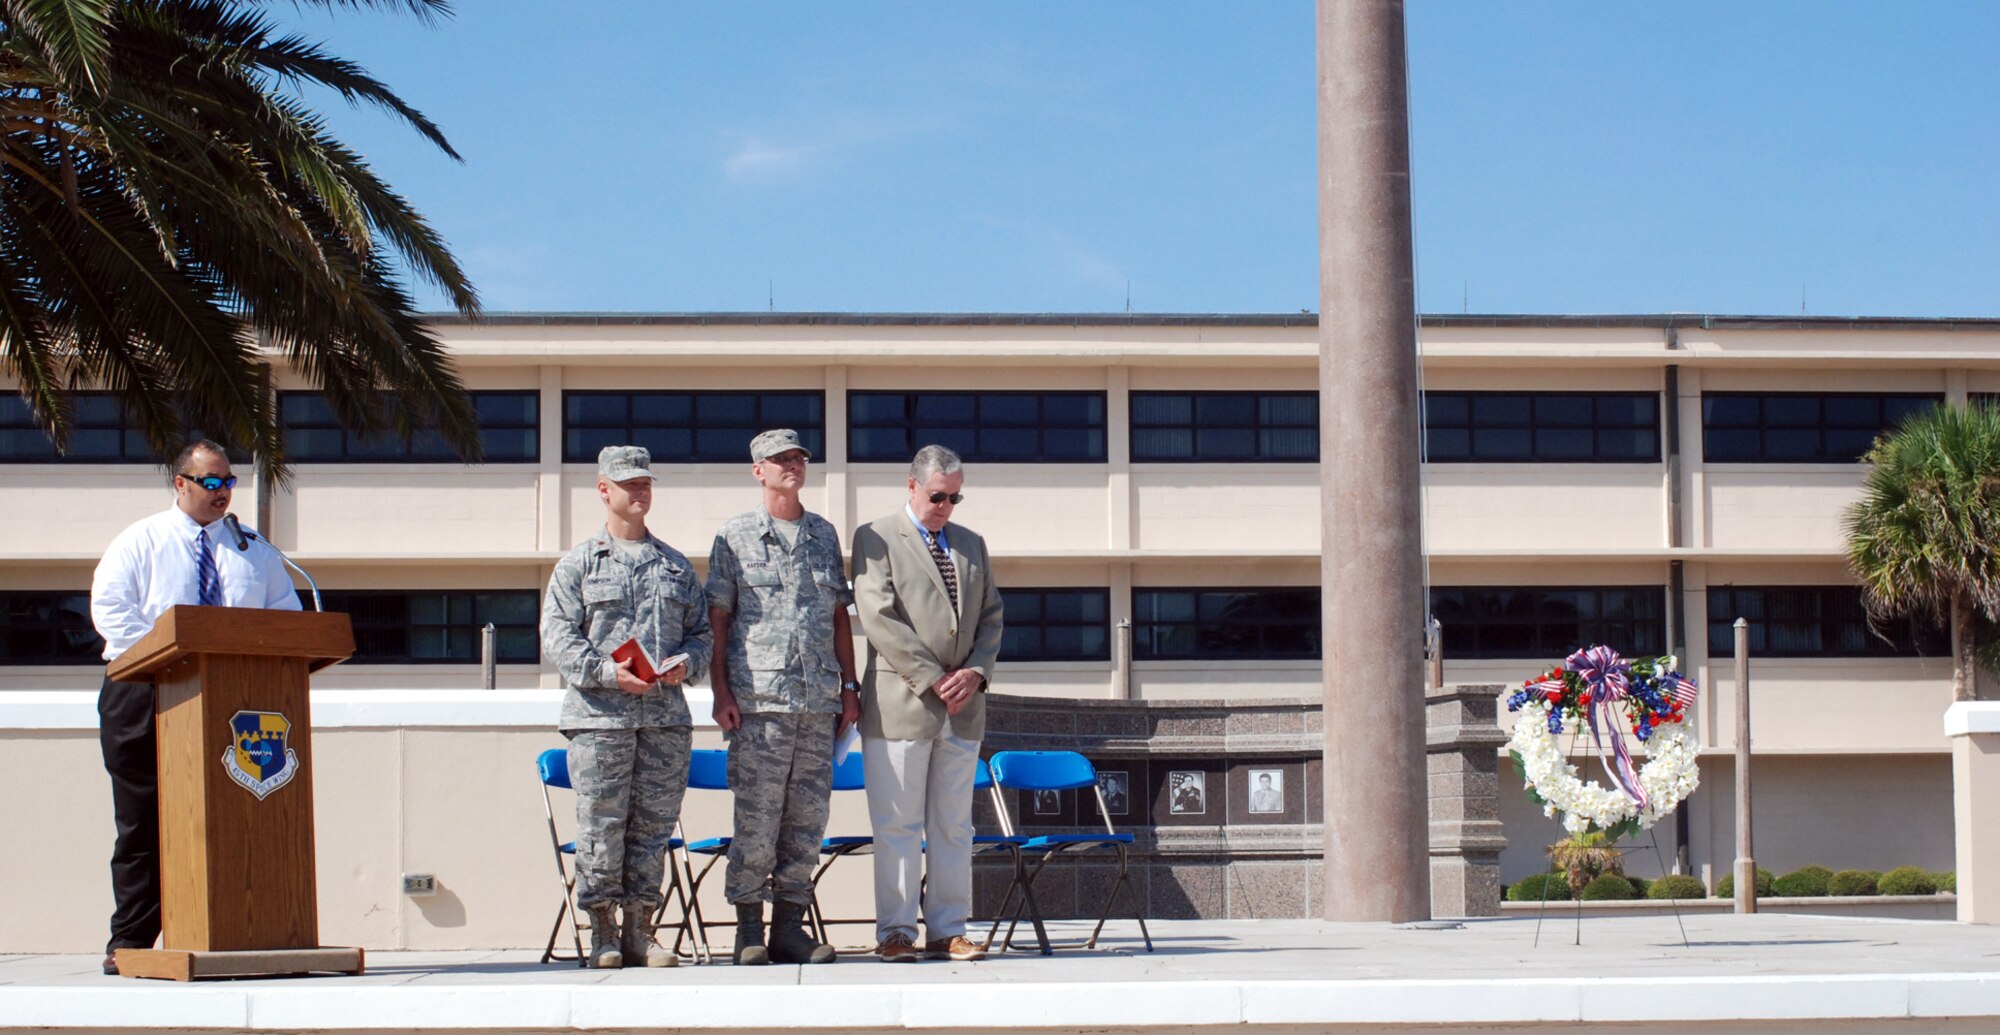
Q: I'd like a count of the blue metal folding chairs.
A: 5